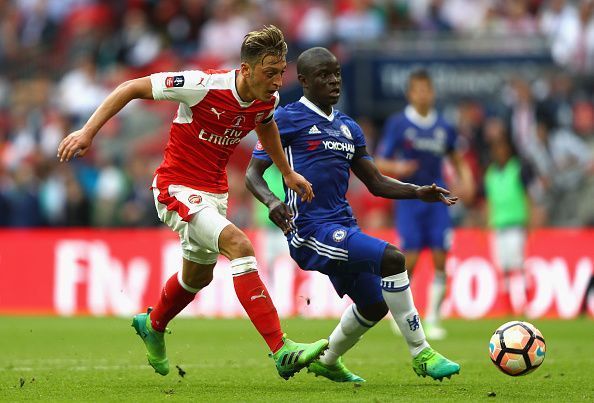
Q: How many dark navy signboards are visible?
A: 1